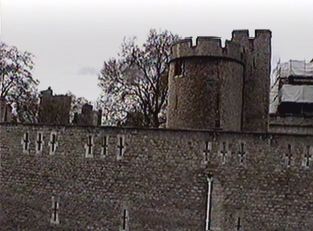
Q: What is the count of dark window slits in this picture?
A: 14